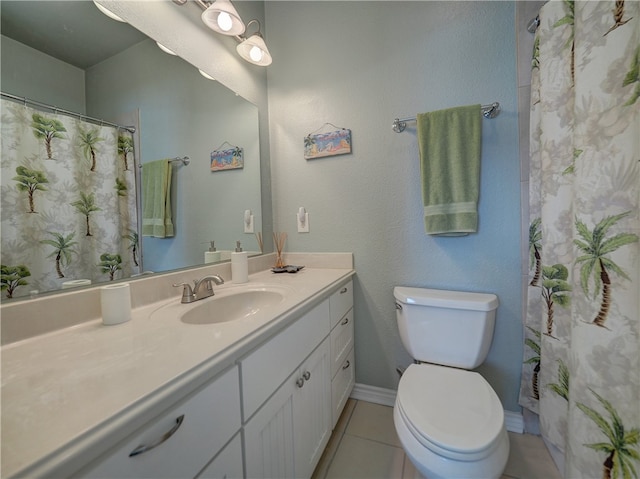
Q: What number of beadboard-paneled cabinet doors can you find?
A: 2